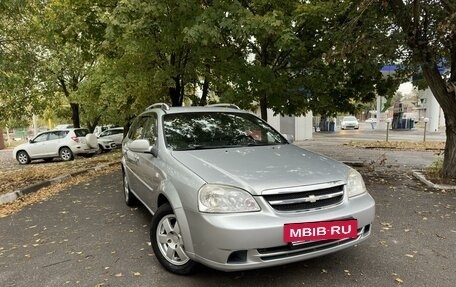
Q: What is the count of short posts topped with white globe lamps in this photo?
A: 2